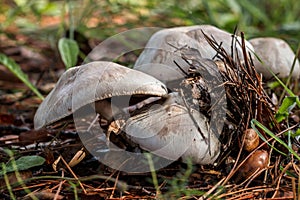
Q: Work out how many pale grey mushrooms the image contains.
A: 4